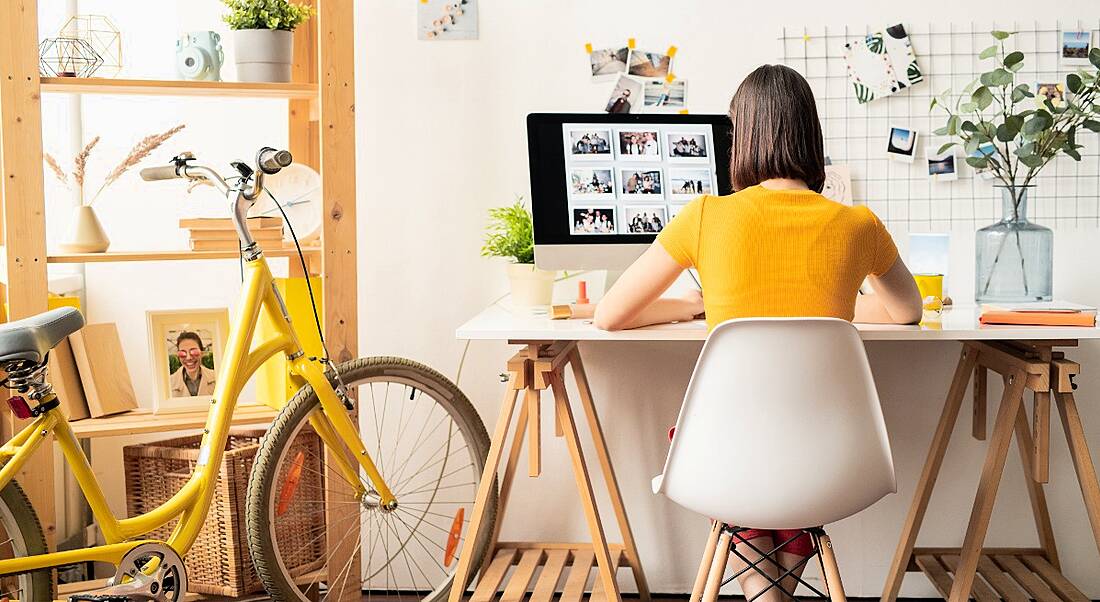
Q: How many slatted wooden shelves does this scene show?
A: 2